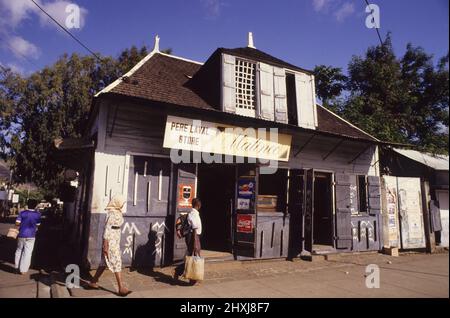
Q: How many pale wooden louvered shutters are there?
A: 4